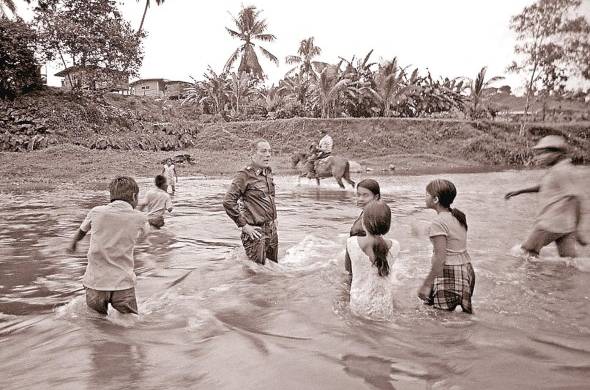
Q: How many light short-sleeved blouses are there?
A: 1